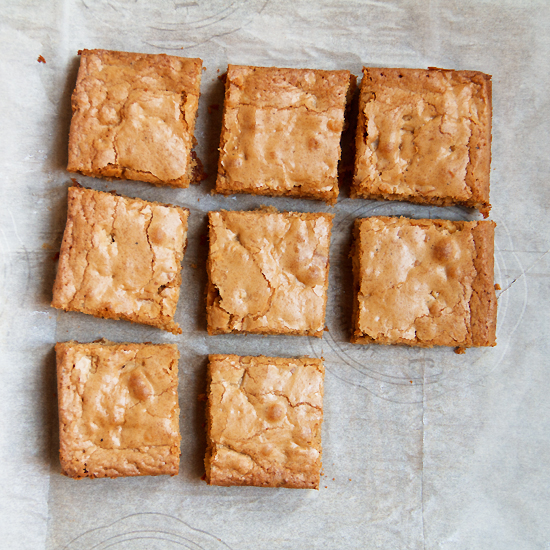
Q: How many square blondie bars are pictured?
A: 8